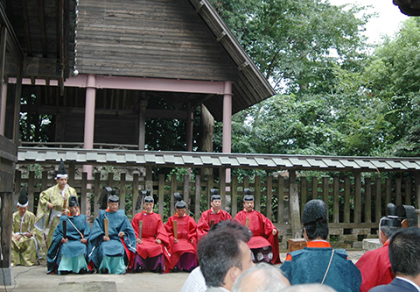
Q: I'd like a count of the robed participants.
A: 10